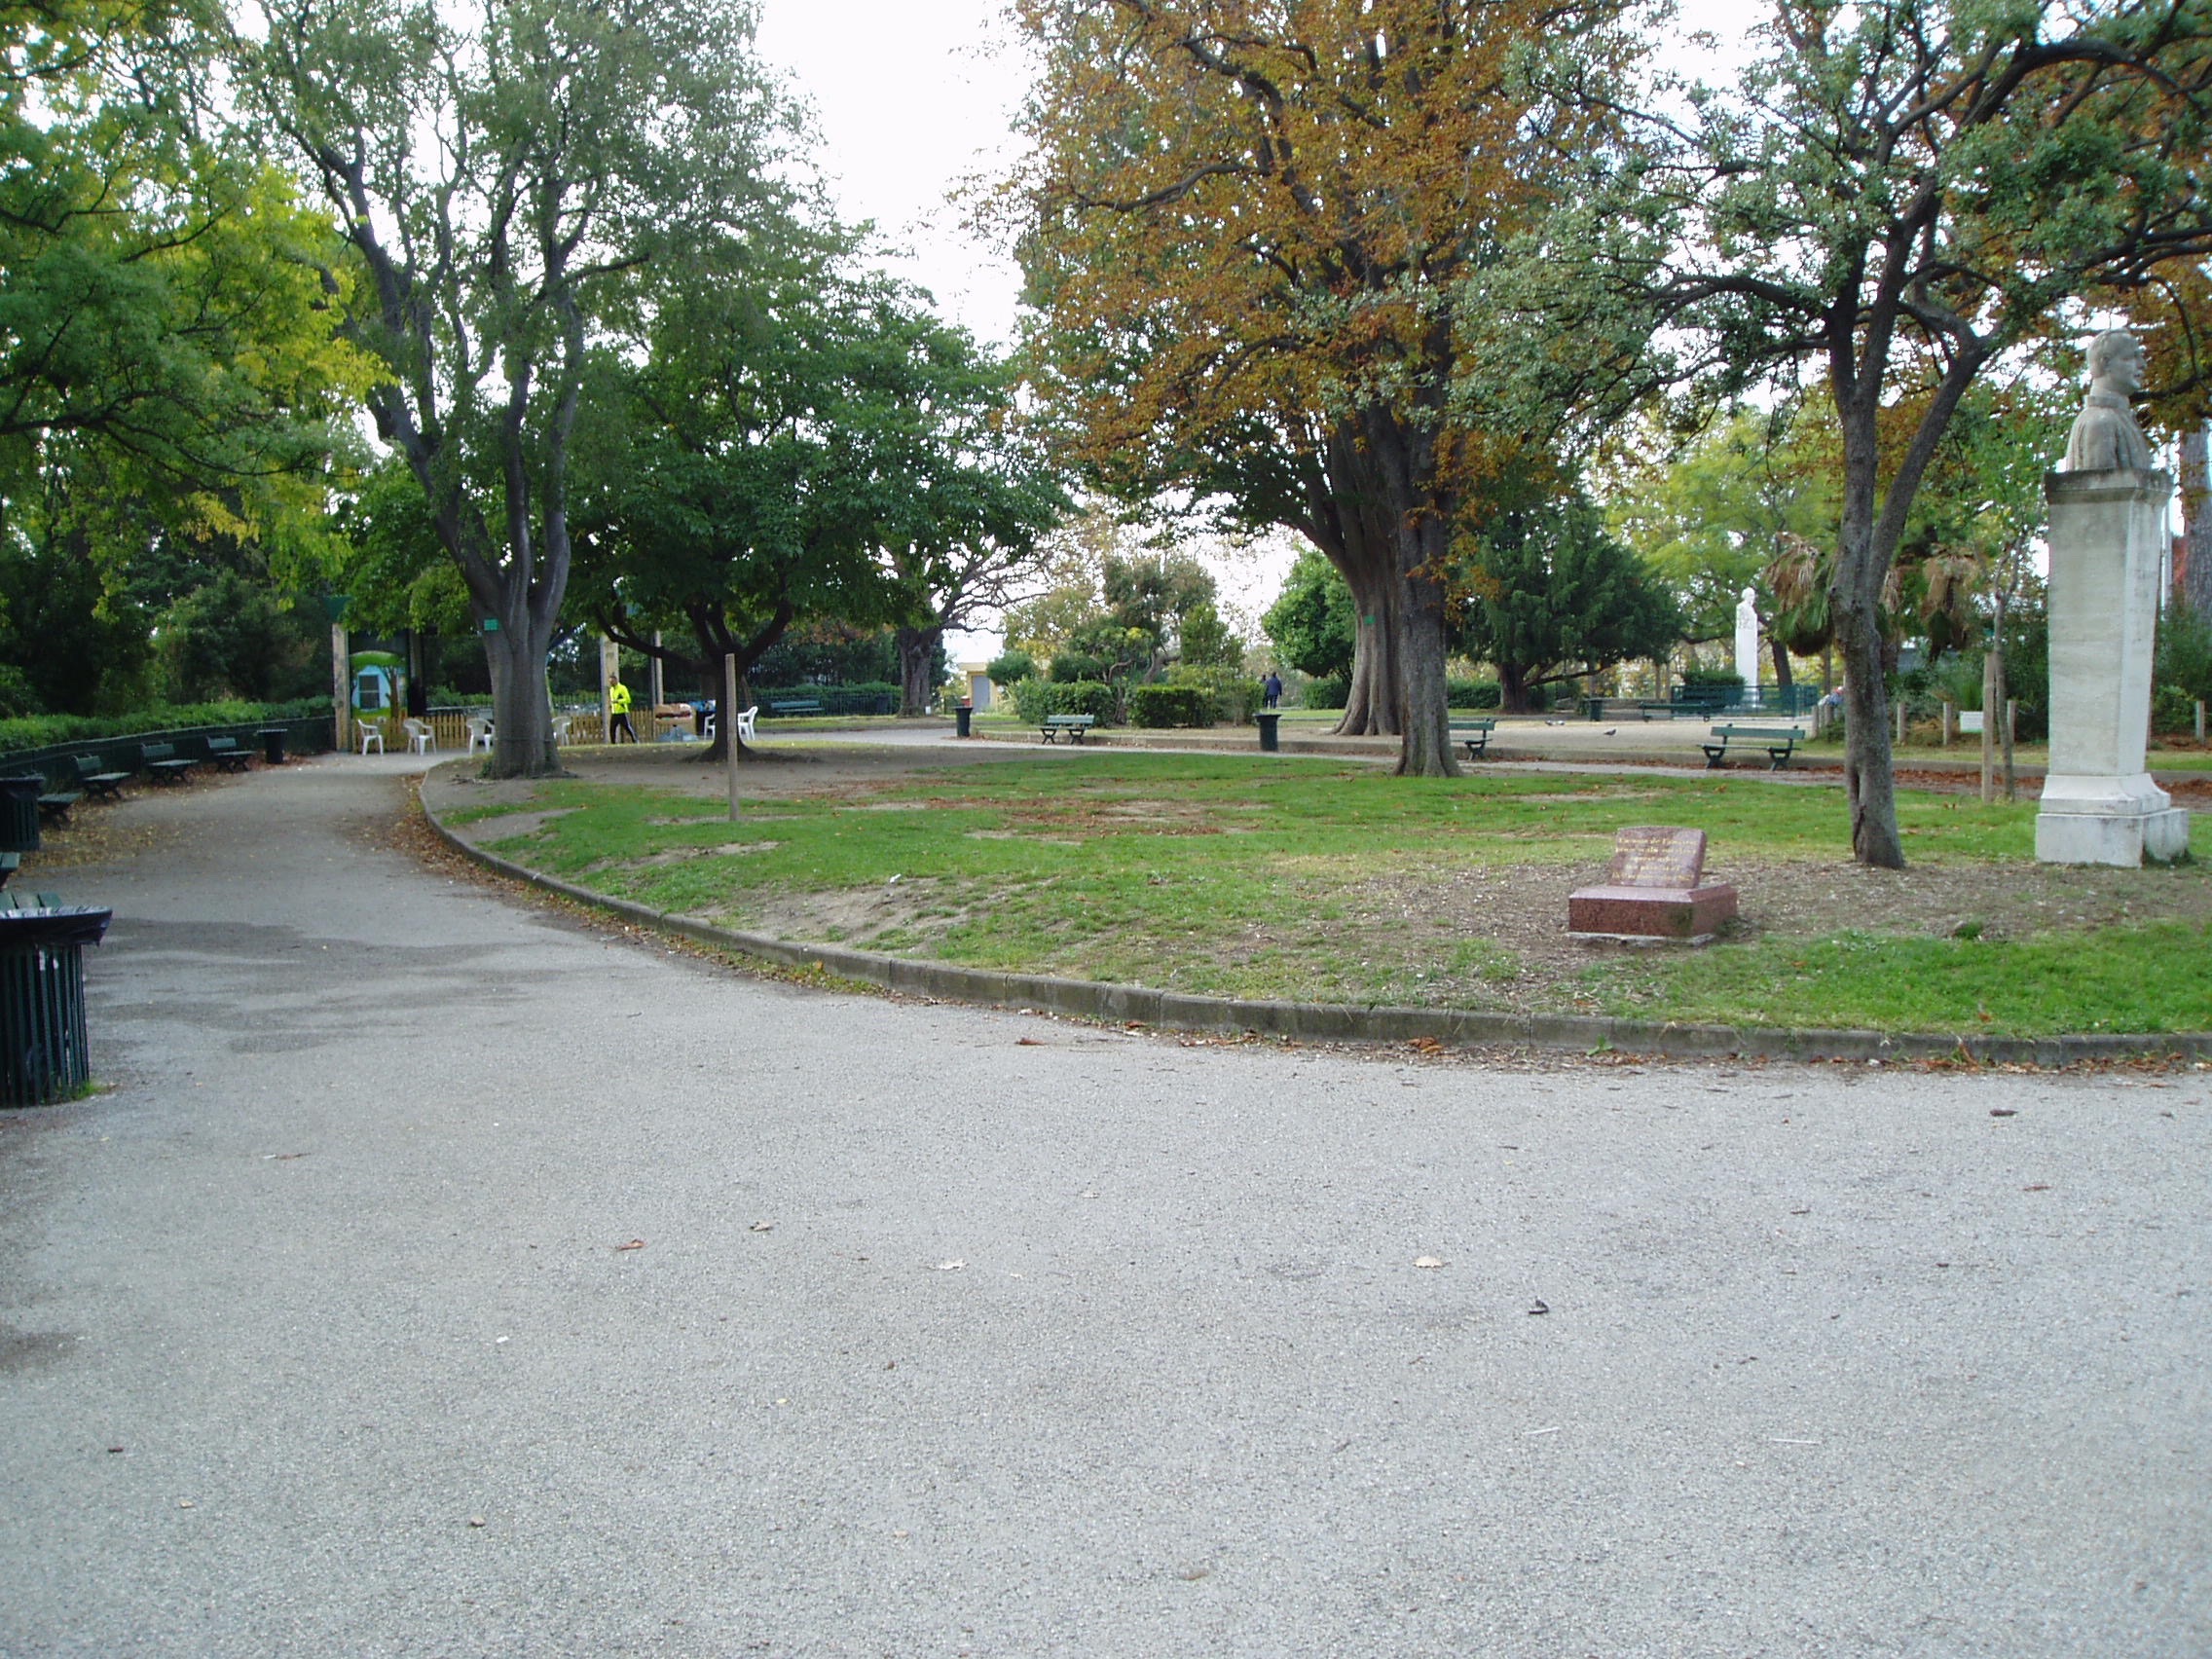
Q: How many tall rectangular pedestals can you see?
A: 2